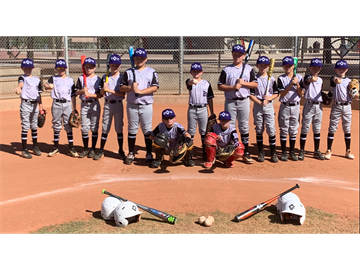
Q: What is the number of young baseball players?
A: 13